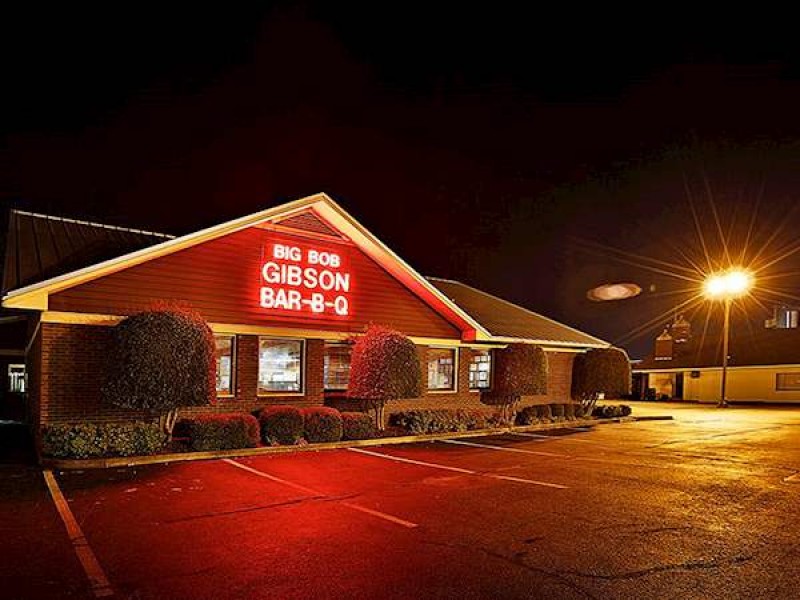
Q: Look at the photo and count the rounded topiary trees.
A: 4